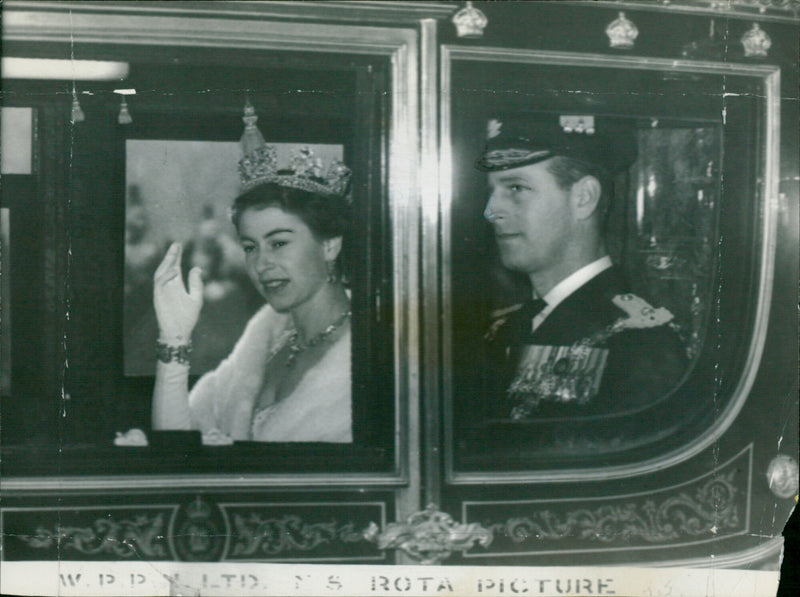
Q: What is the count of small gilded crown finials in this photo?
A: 3